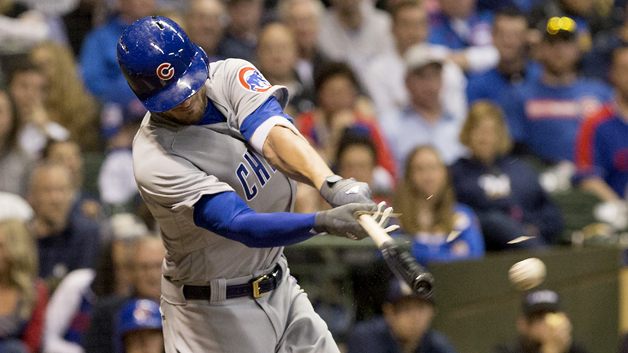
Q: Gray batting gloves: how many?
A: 2